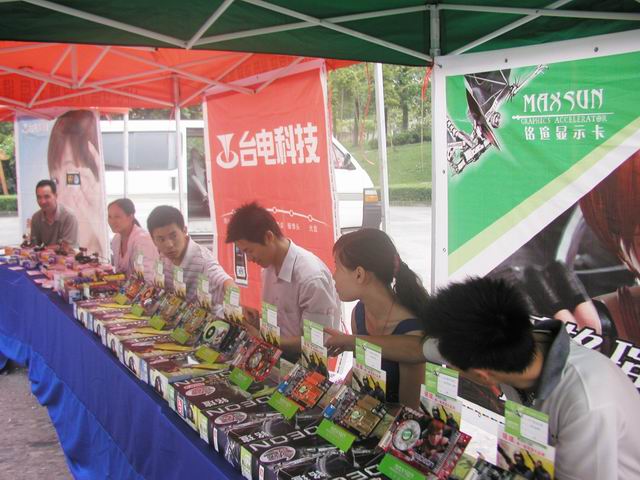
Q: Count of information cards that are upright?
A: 10